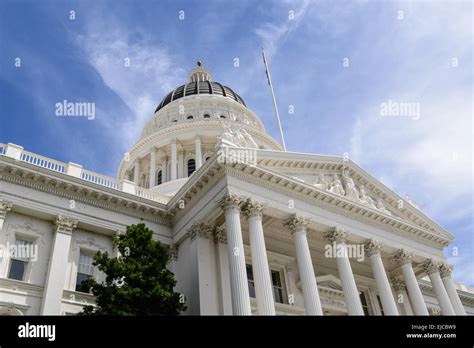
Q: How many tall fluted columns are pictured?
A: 8